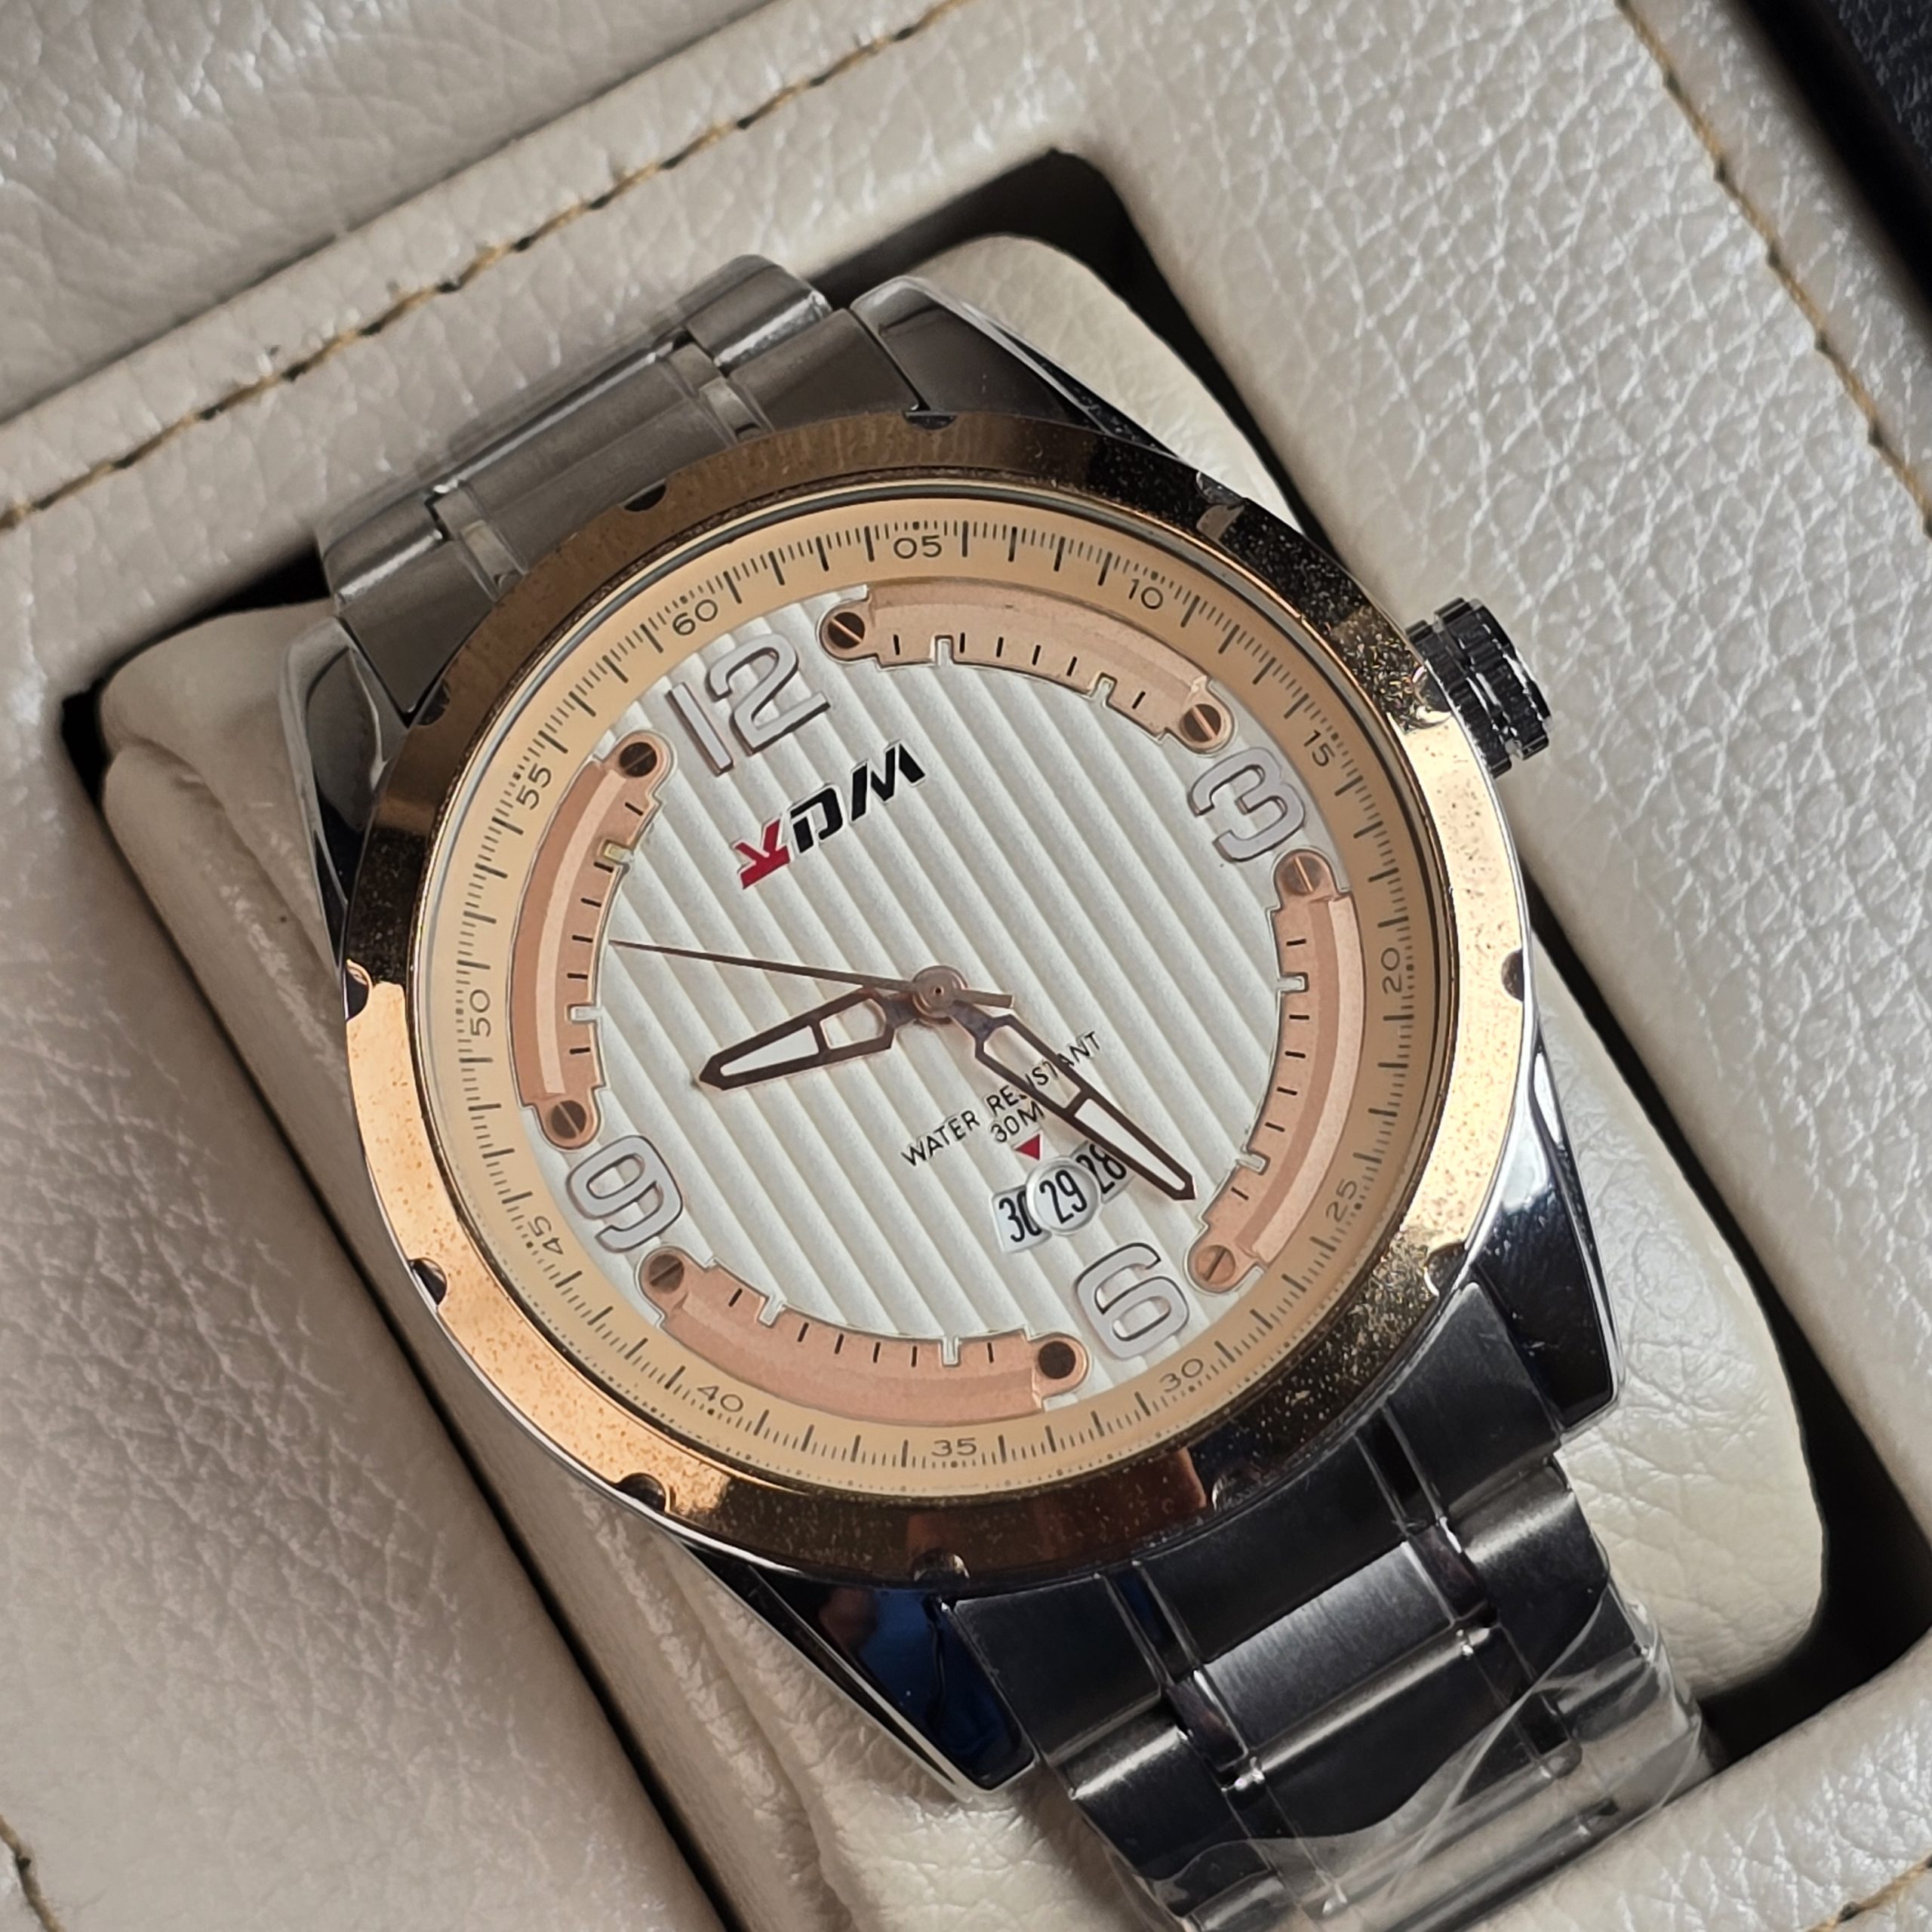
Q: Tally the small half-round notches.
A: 12